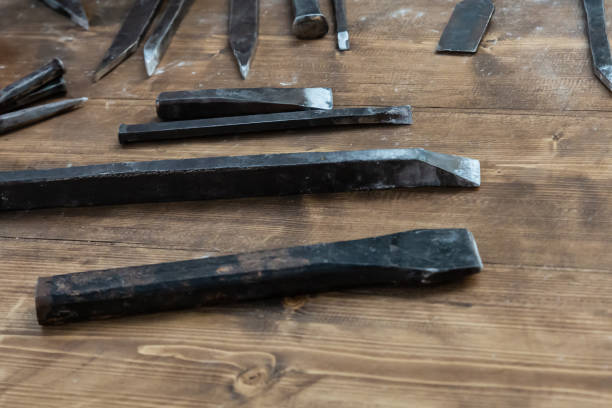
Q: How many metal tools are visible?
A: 15